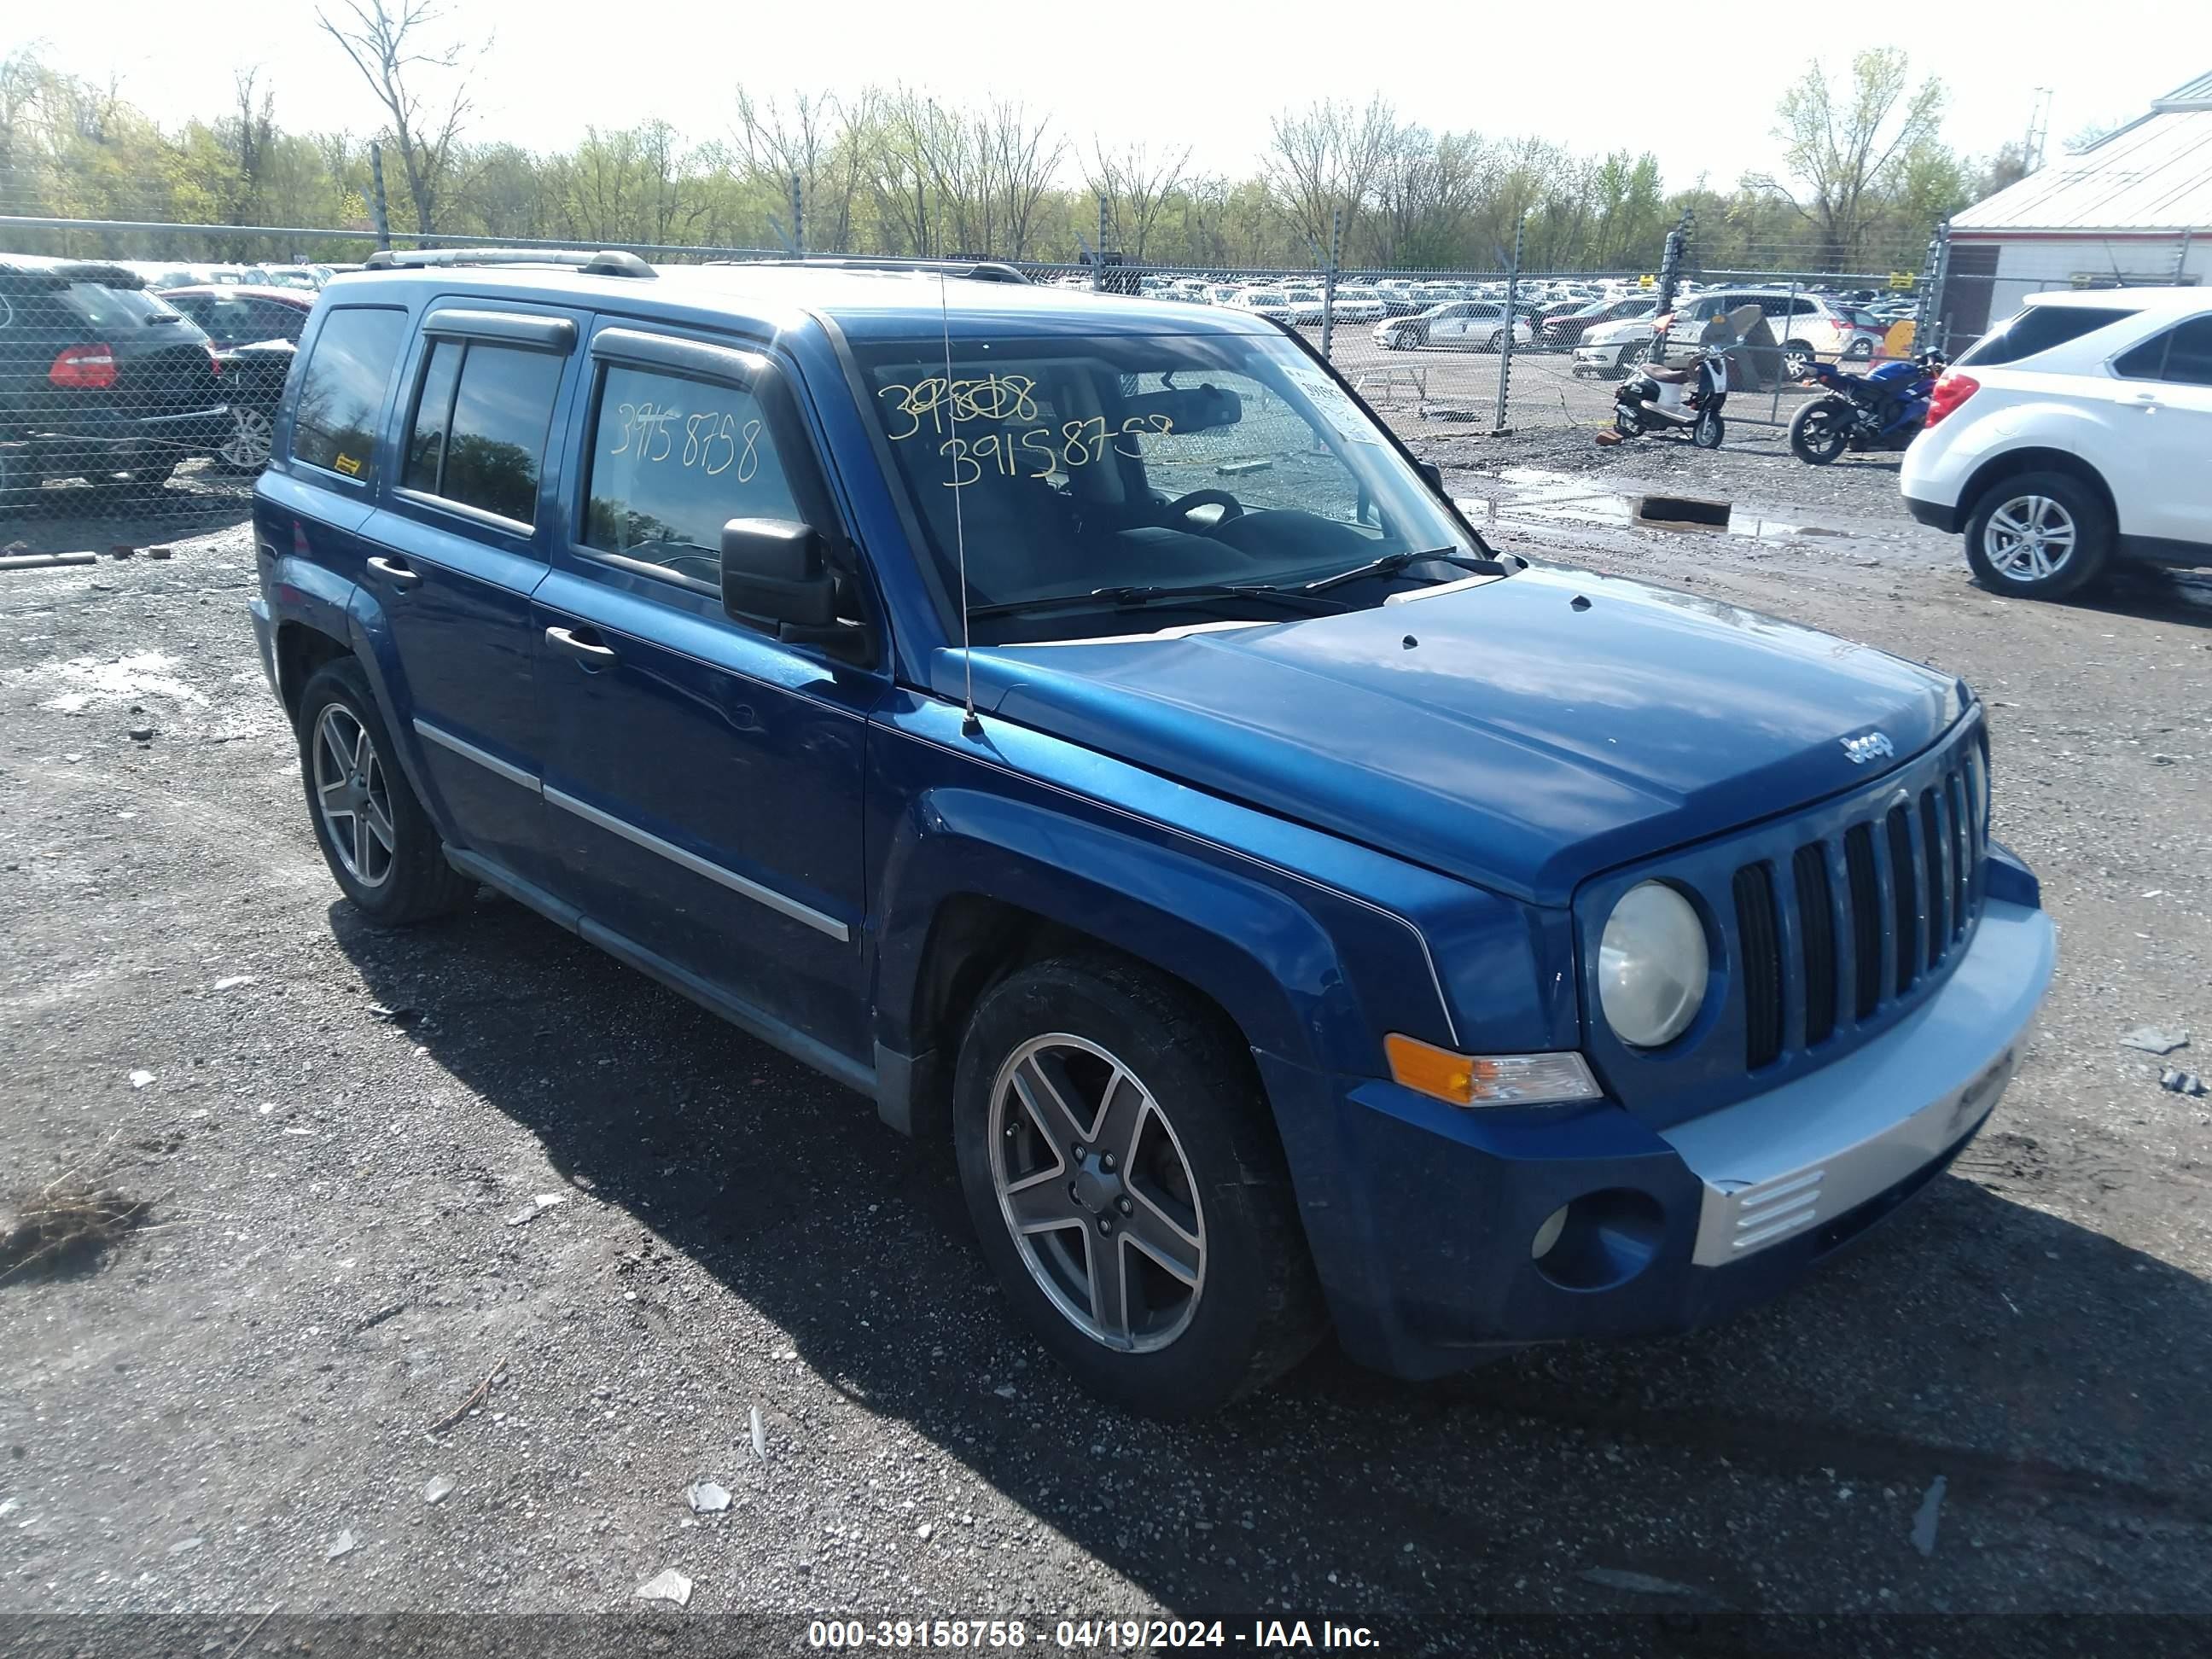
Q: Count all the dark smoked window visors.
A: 2